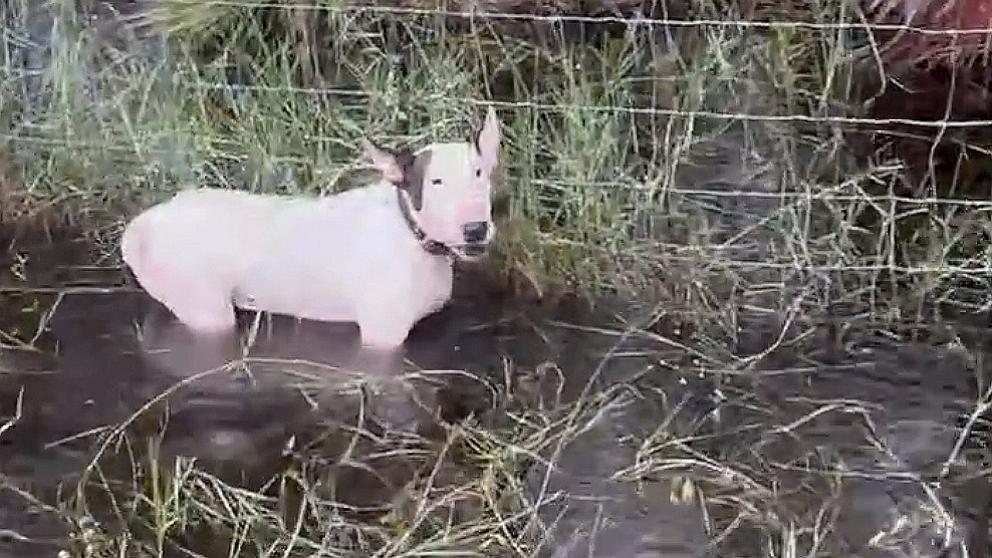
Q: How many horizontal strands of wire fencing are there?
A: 4